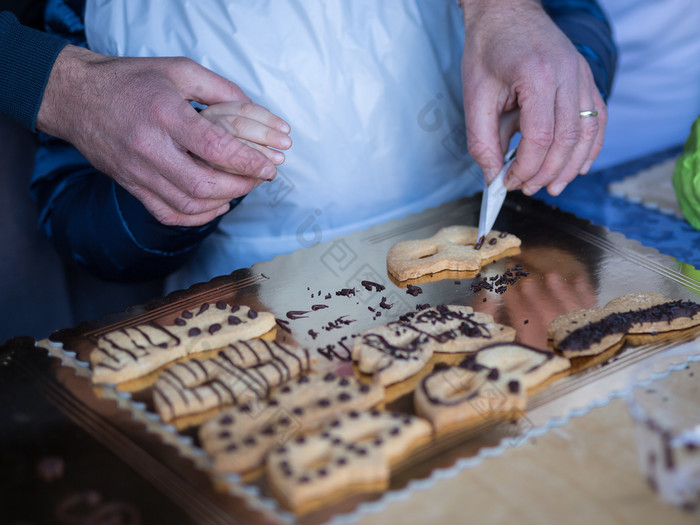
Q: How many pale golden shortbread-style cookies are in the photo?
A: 8